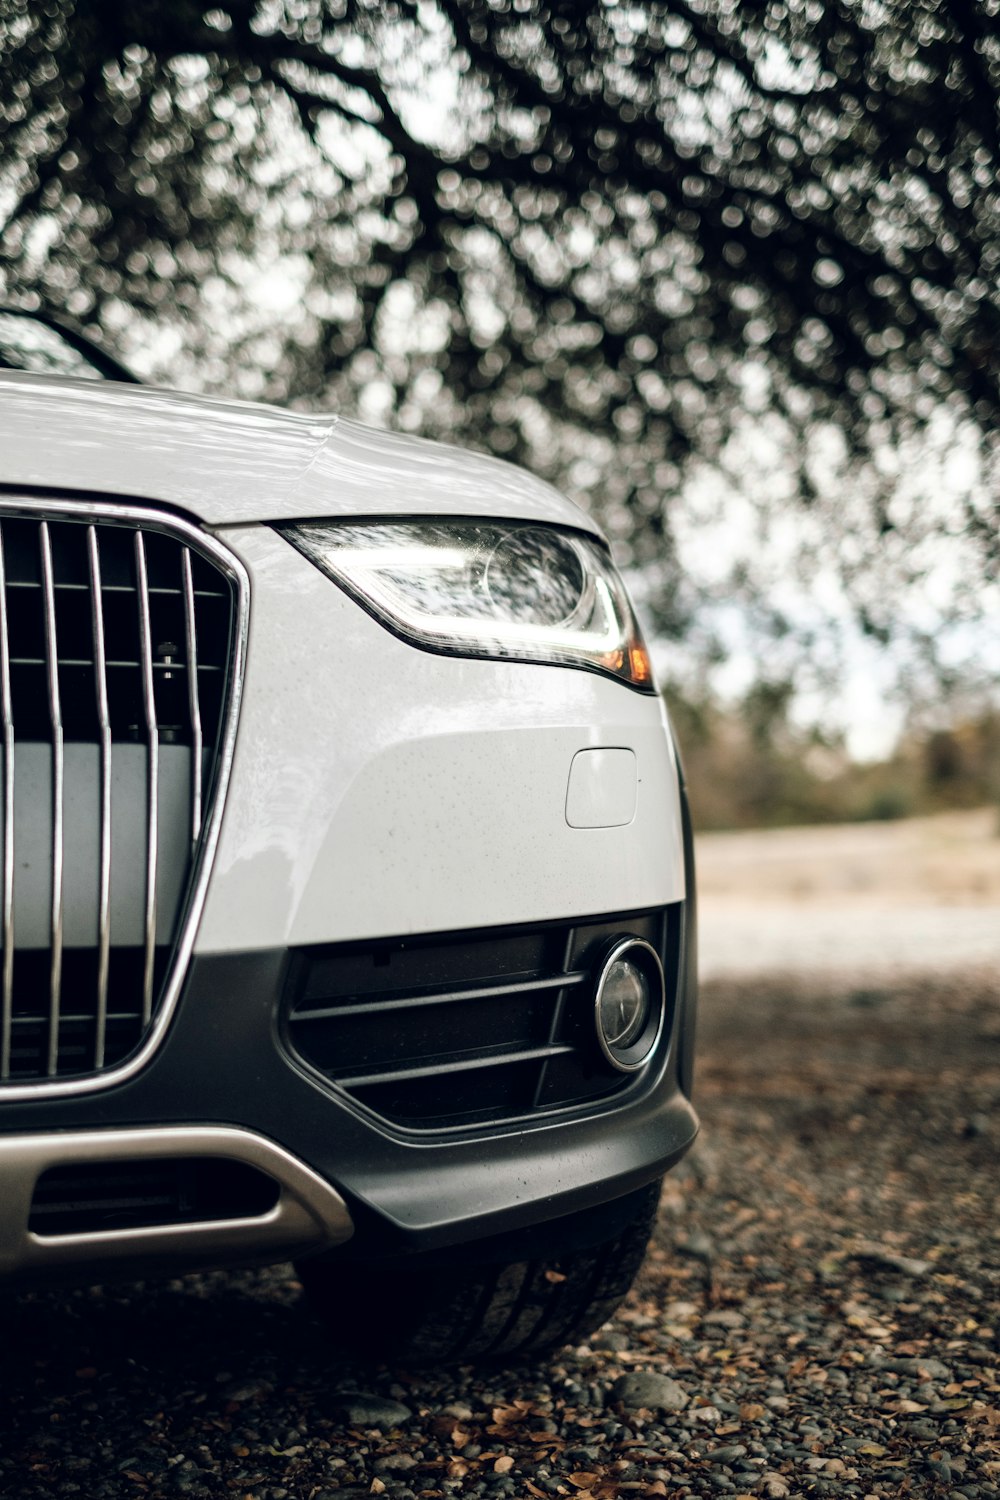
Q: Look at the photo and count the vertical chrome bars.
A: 5